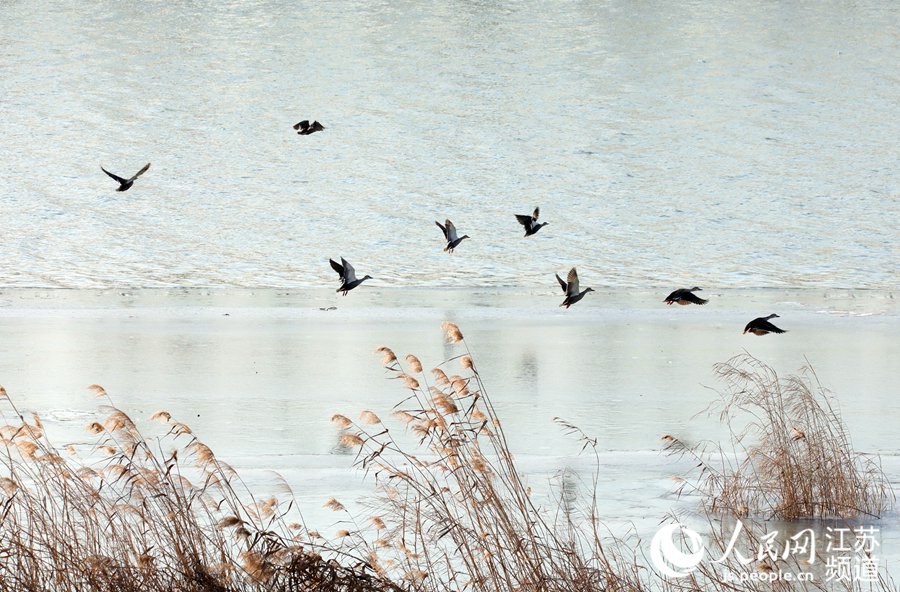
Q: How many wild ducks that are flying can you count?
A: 8